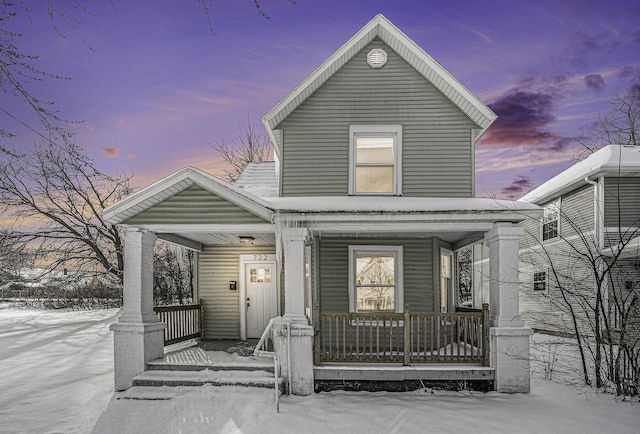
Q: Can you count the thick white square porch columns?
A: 3